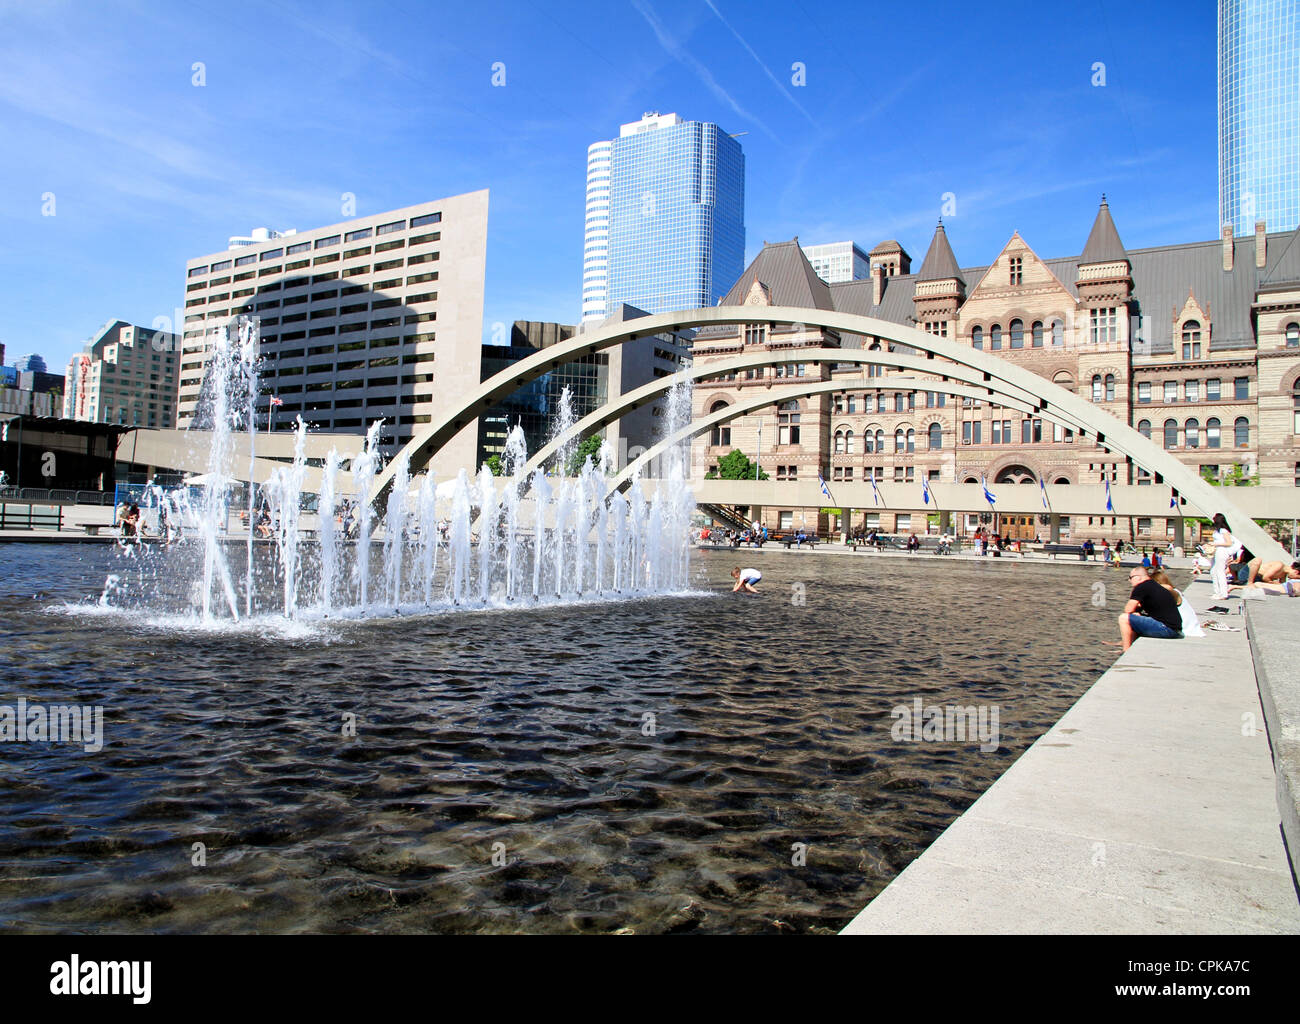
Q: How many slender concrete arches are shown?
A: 3